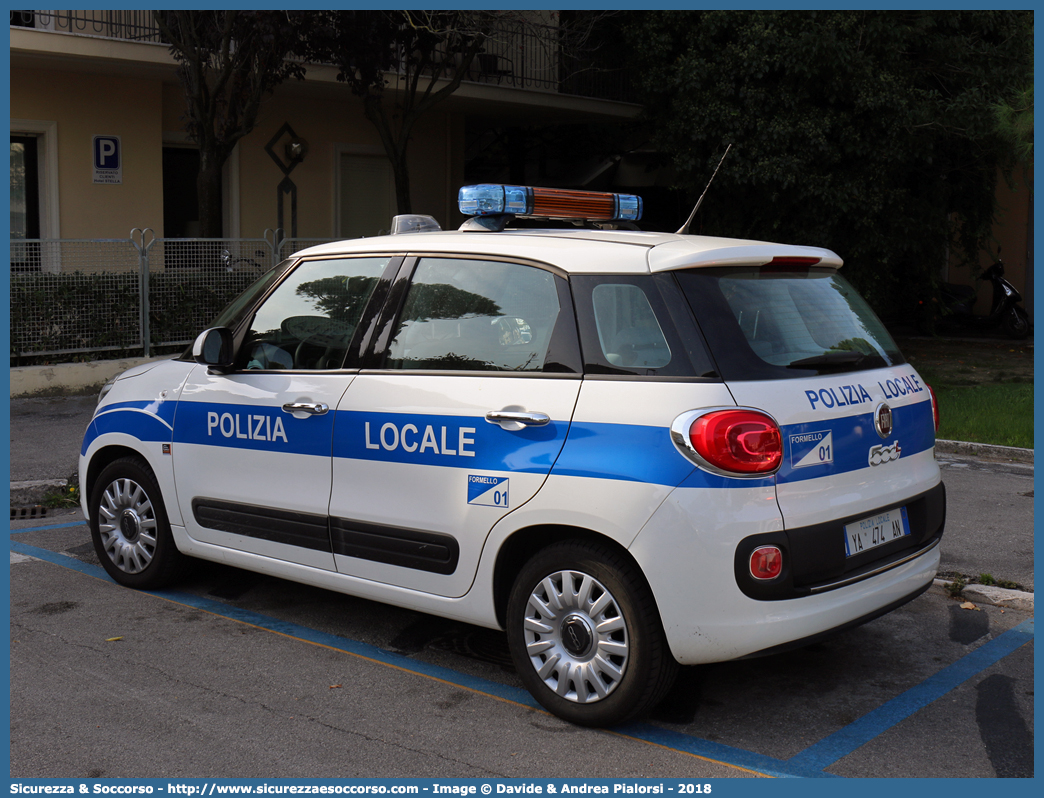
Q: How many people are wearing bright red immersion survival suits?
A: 0